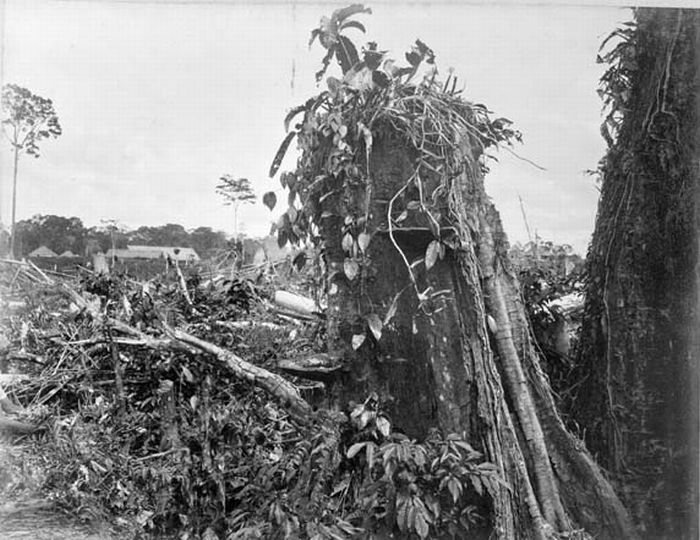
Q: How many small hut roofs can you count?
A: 2